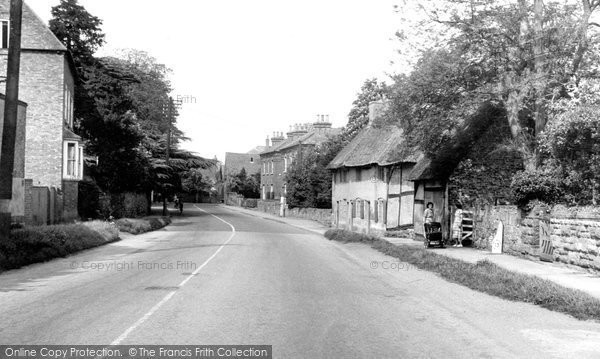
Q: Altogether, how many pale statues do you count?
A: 0